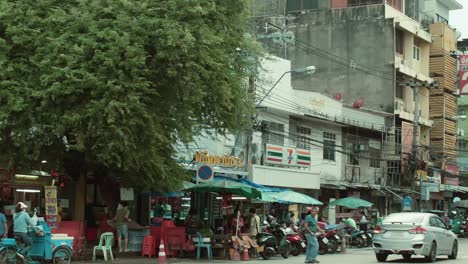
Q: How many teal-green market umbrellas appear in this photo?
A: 3